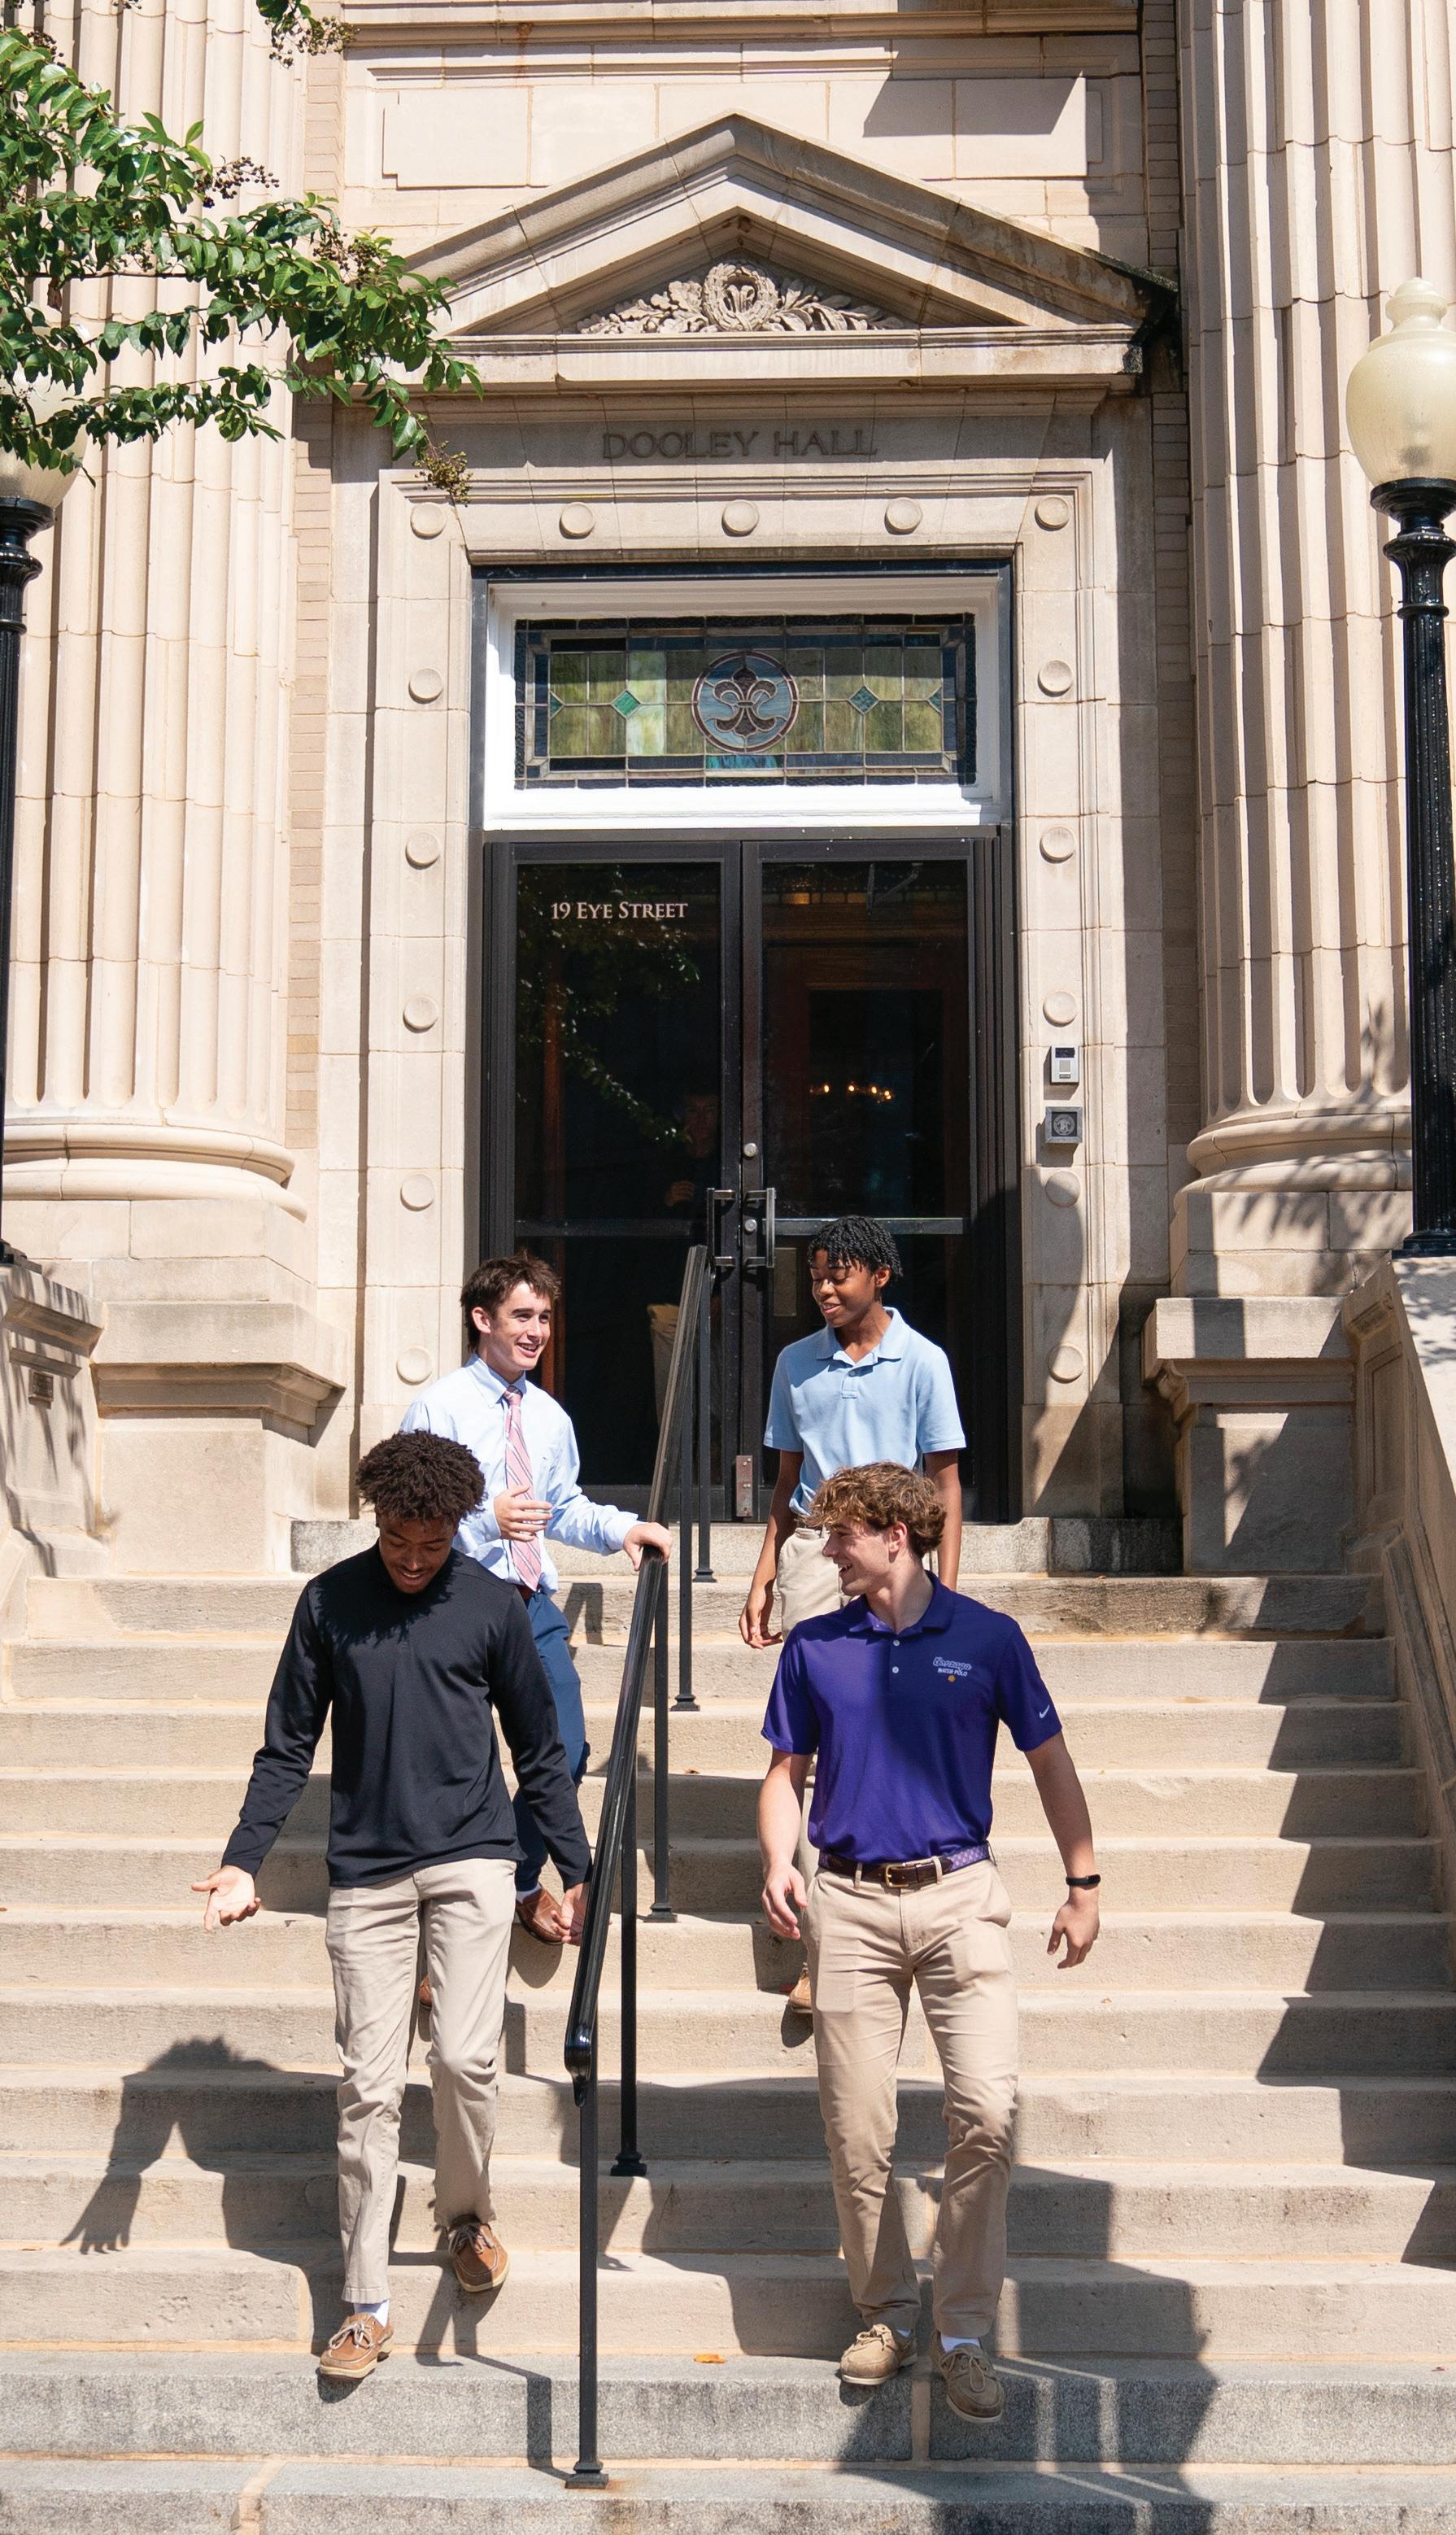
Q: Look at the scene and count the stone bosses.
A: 15